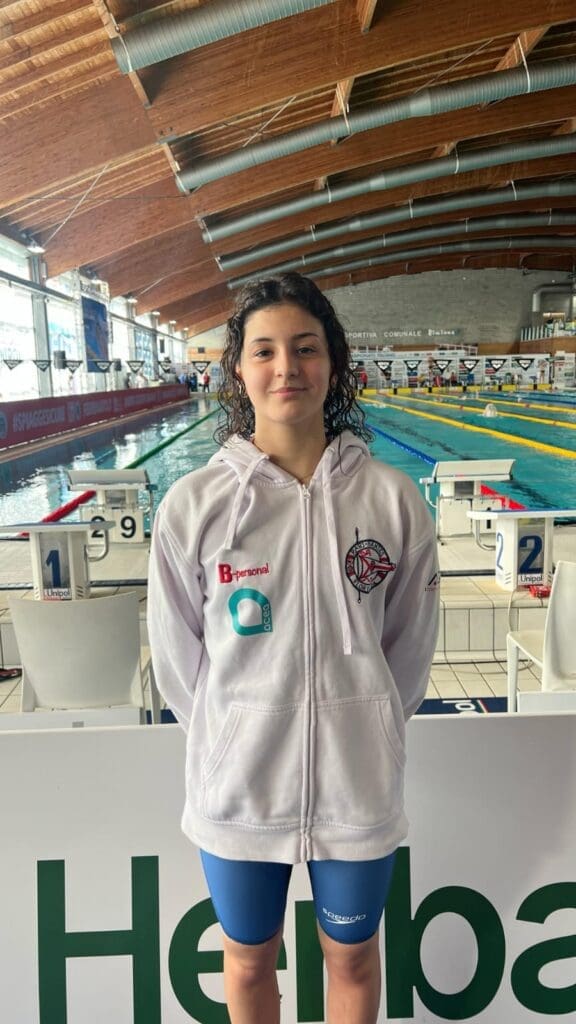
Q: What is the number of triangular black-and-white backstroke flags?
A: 14